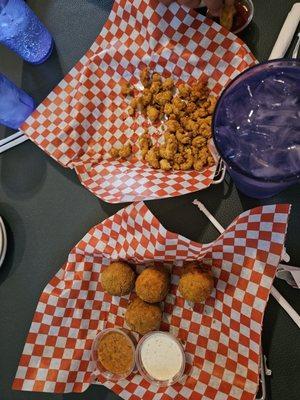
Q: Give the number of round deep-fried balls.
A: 4